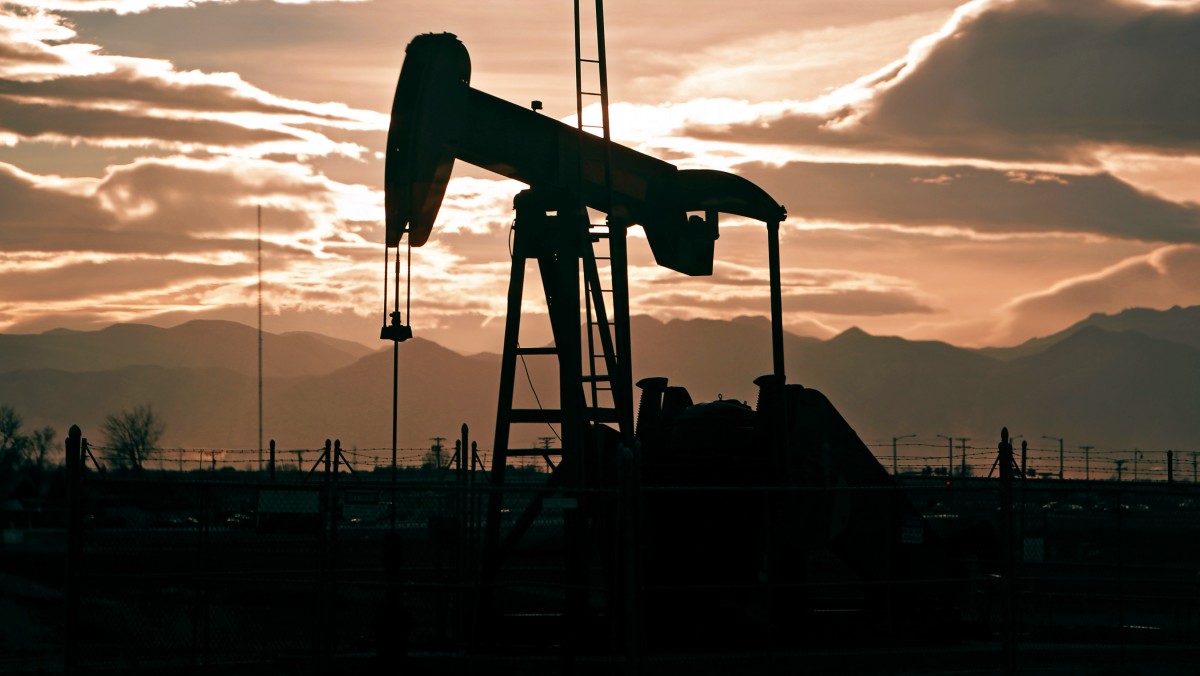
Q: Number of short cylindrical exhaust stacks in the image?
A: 2